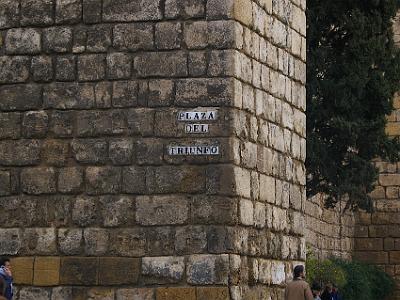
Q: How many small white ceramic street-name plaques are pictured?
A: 3